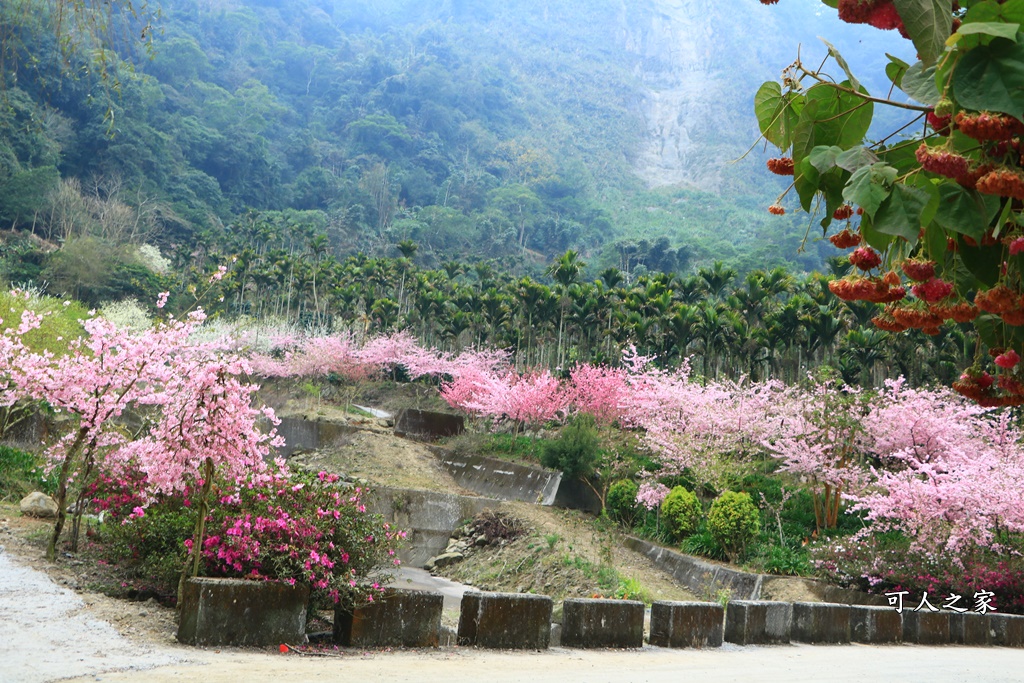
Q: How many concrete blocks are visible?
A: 11